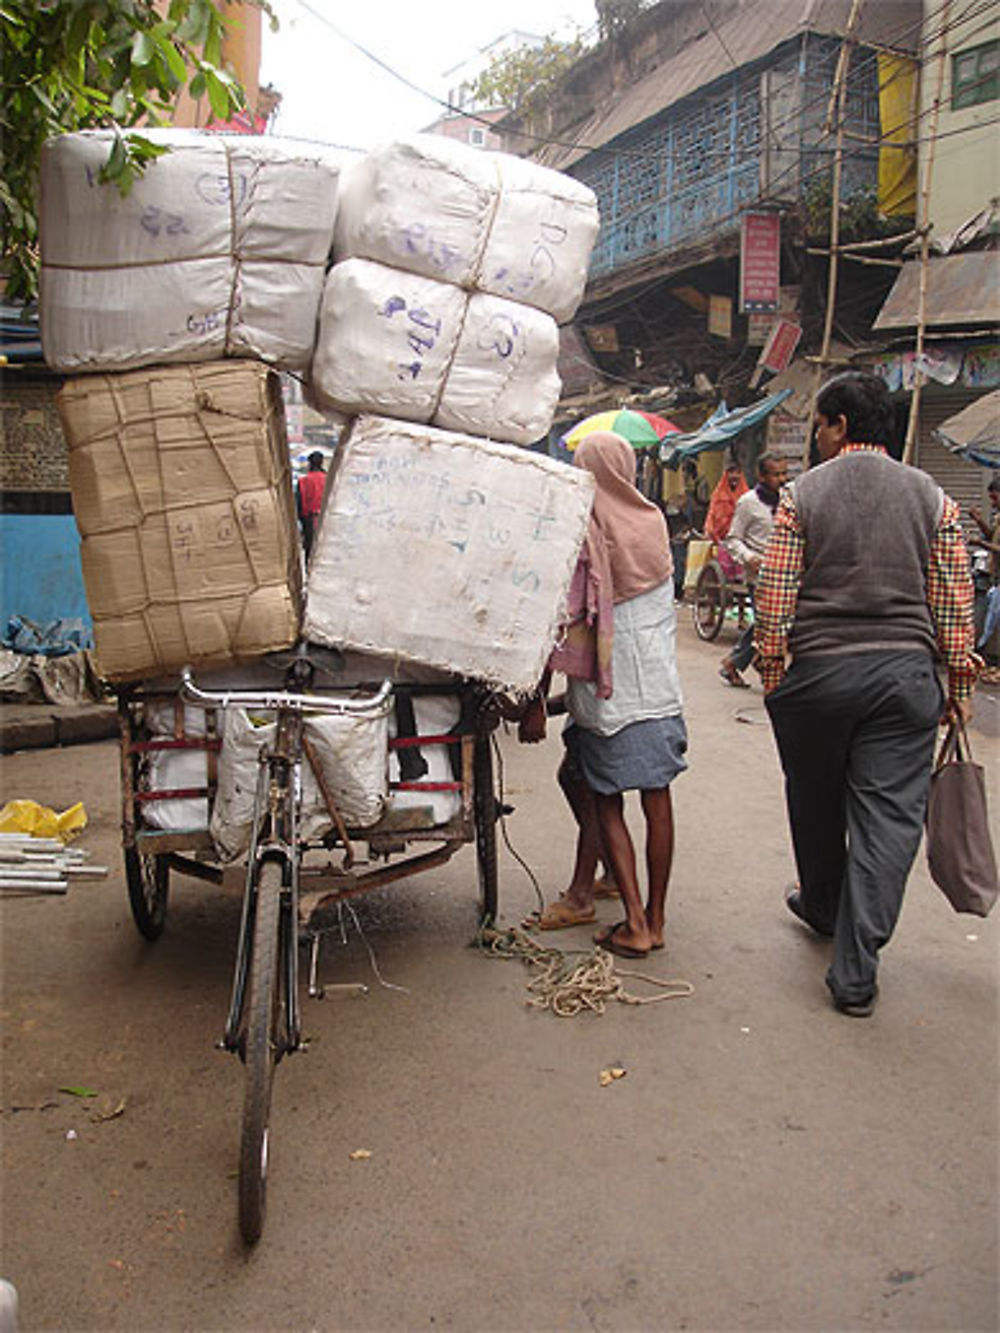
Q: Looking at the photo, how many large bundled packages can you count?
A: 5